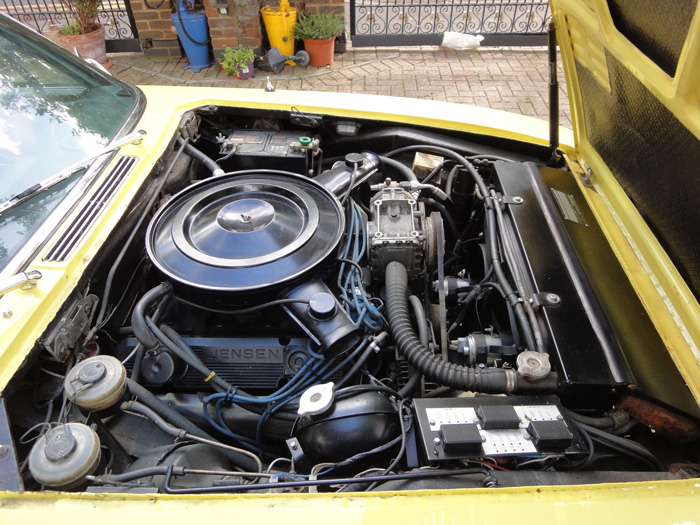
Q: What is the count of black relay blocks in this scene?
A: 3